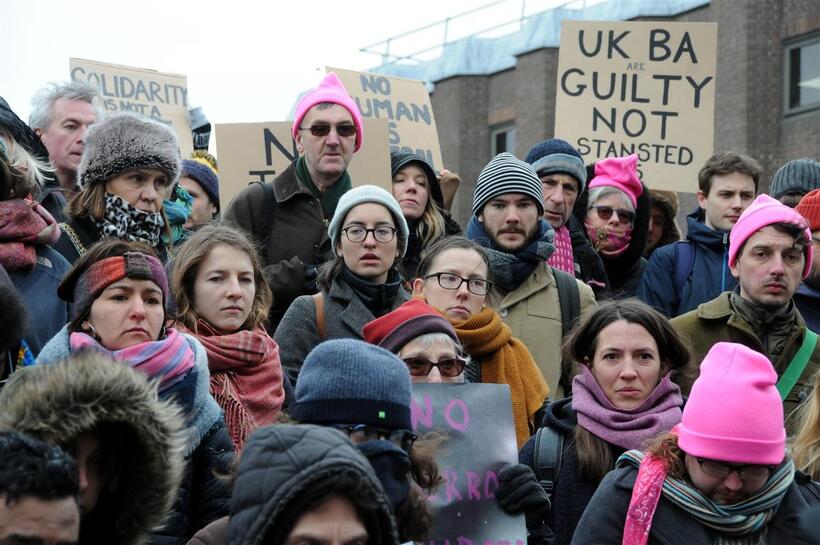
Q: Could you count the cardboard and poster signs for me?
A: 5